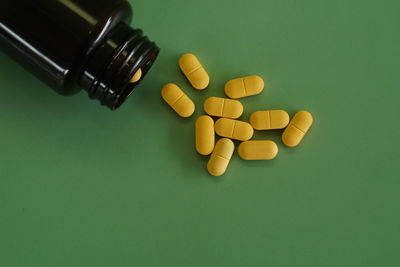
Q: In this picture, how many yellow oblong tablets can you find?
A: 11